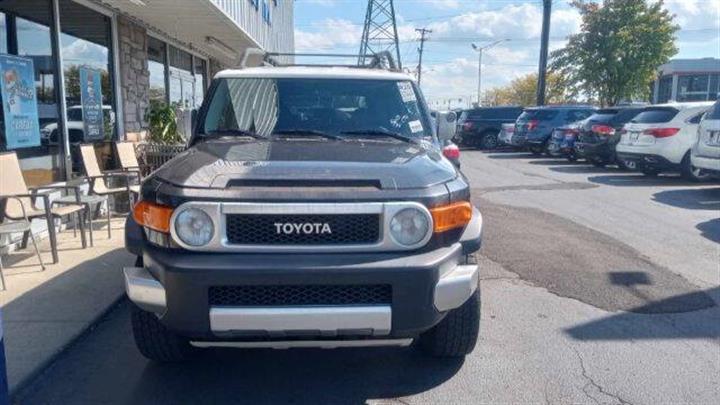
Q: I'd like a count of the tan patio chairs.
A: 3